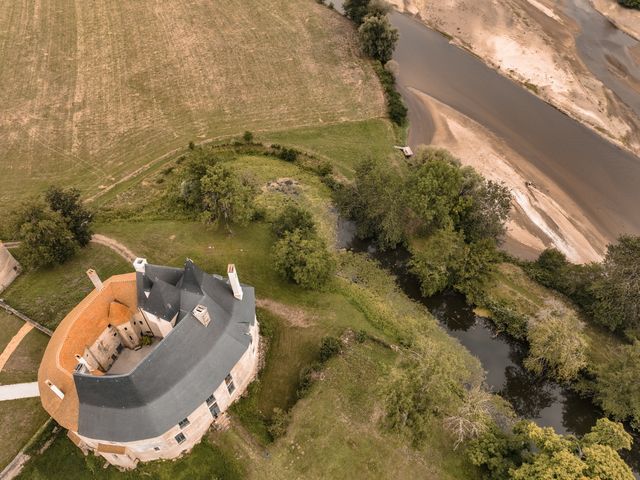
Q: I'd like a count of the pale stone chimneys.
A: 6